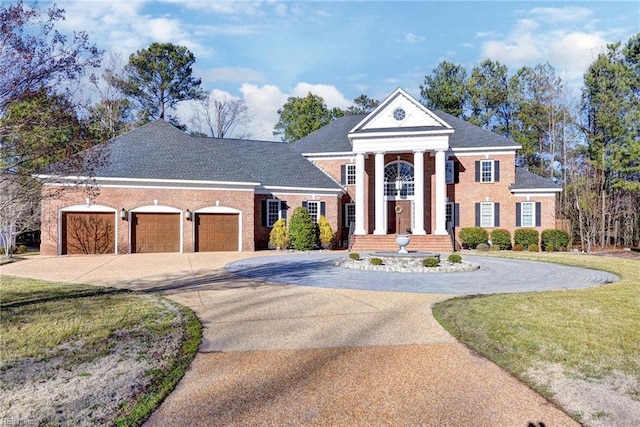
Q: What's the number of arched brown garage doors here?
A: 3